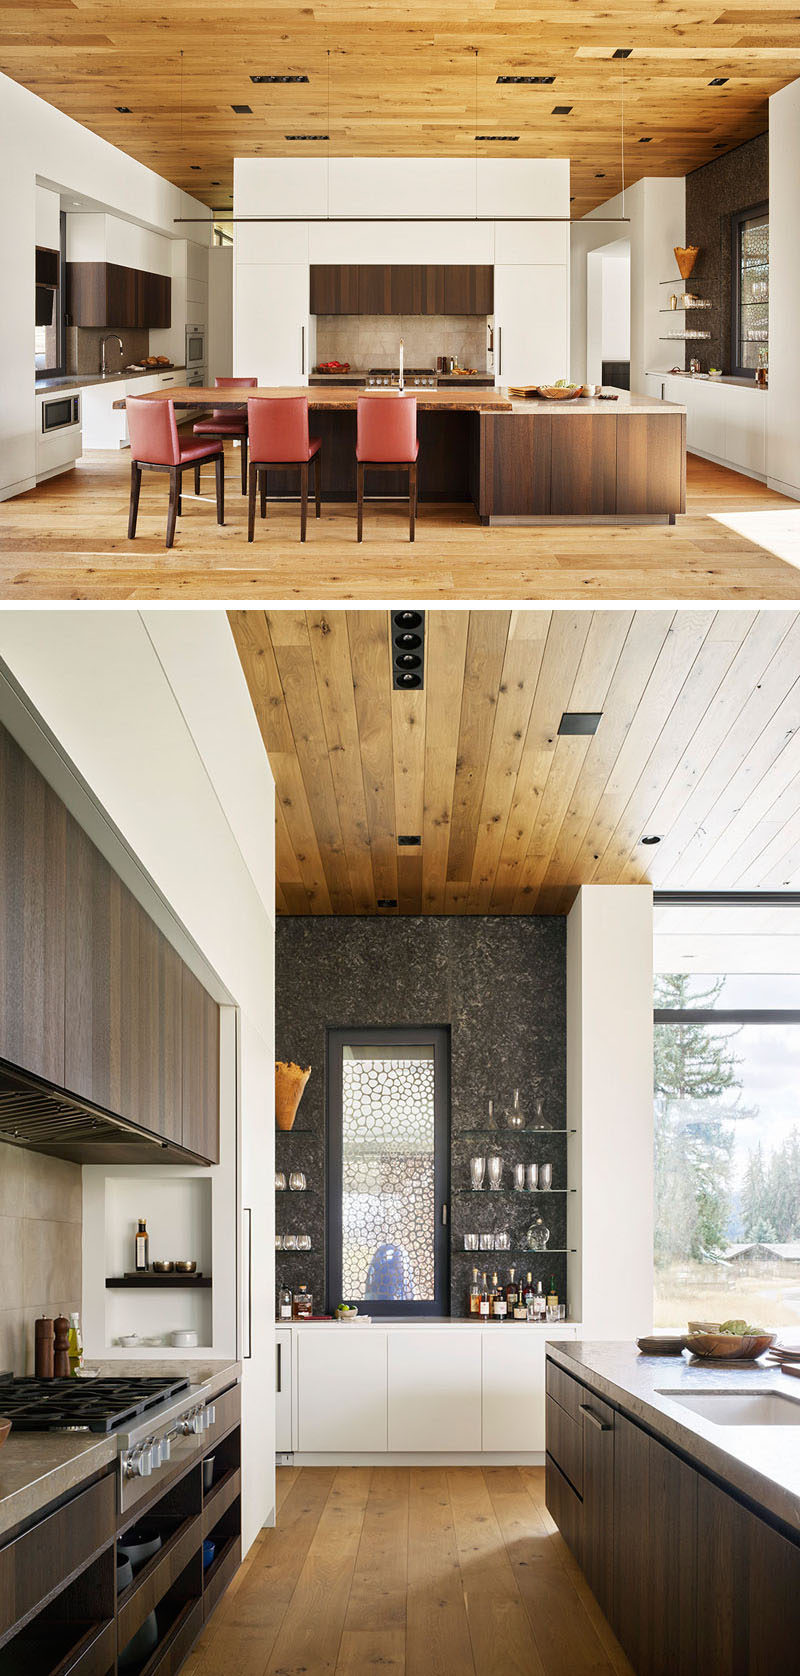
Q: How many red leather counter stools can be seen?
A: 4